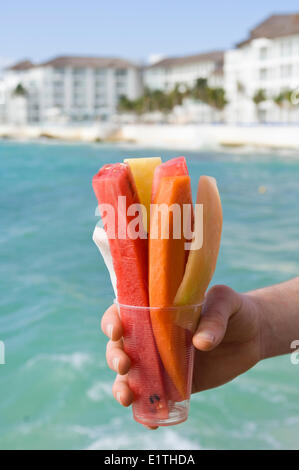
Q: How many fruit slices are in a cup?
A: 6